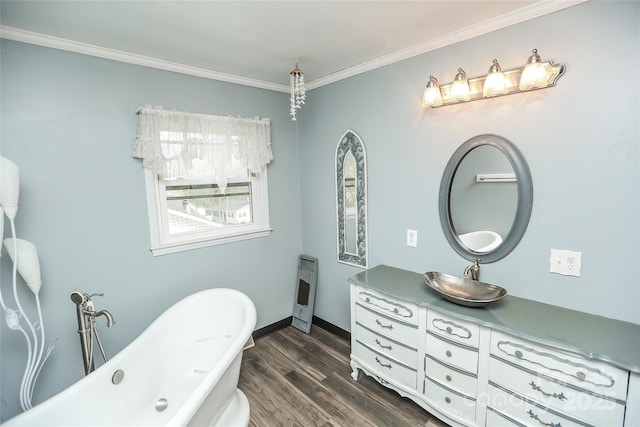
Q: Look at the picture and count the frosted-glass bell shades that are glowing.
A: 4